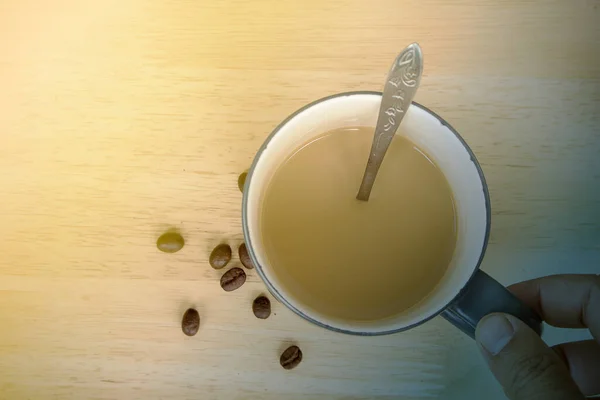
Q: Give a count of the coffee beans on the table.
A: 8